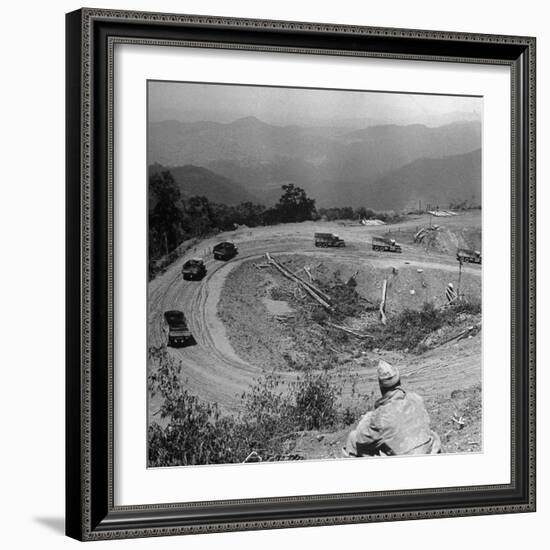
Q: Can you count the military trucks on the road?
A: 6